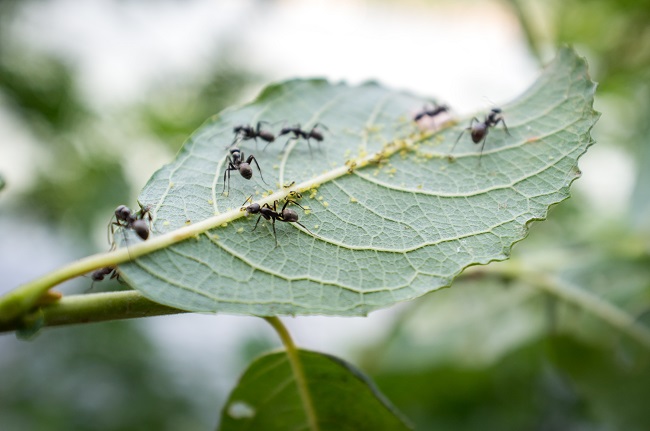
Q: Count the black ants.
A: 8